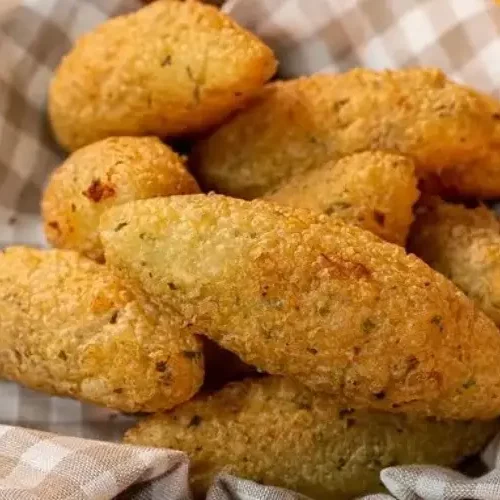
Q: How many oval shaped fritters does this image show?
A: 8